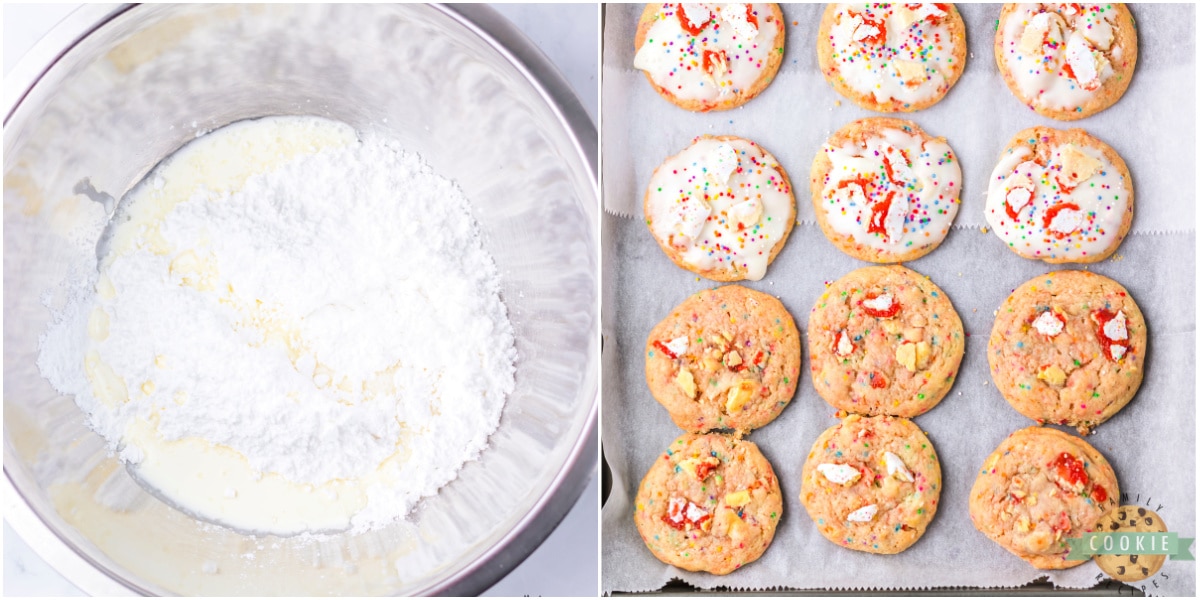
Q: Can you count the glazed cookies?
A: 6